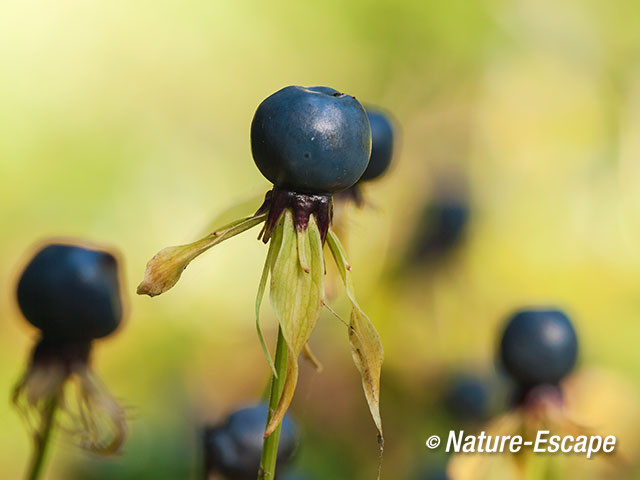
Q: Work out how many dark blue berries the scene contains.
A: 7